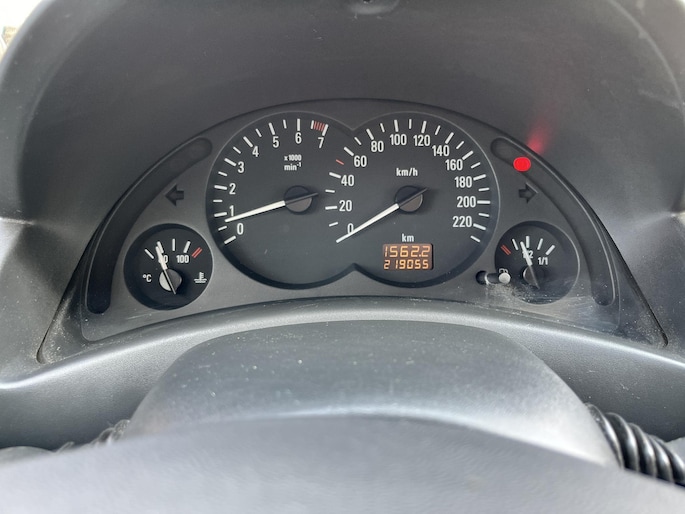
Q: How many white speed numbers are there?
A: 12